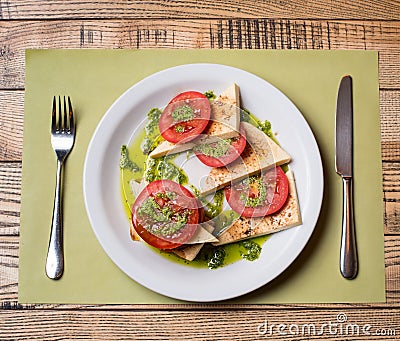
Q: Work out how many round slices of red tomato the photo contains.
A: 4